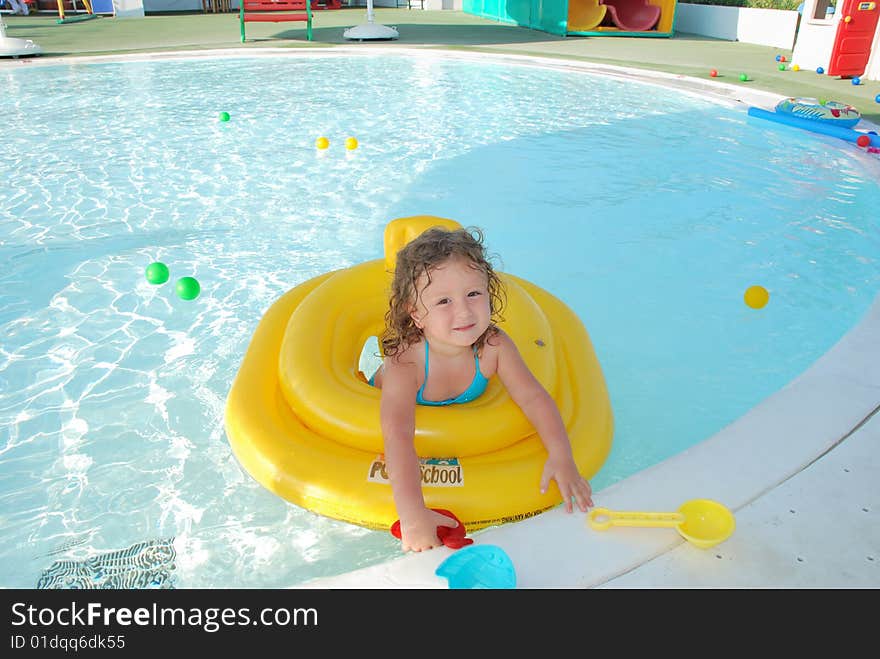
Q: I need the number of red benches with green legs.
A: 1